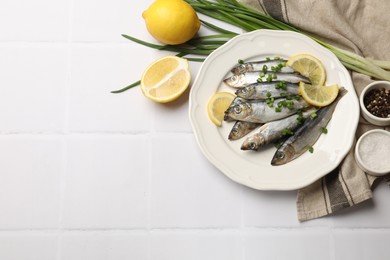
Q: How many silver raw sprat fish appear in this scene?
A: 7